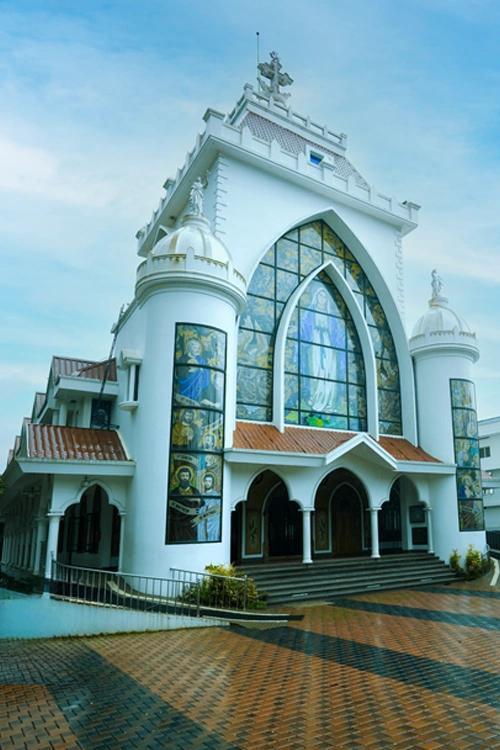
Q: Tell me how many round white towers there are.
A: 2